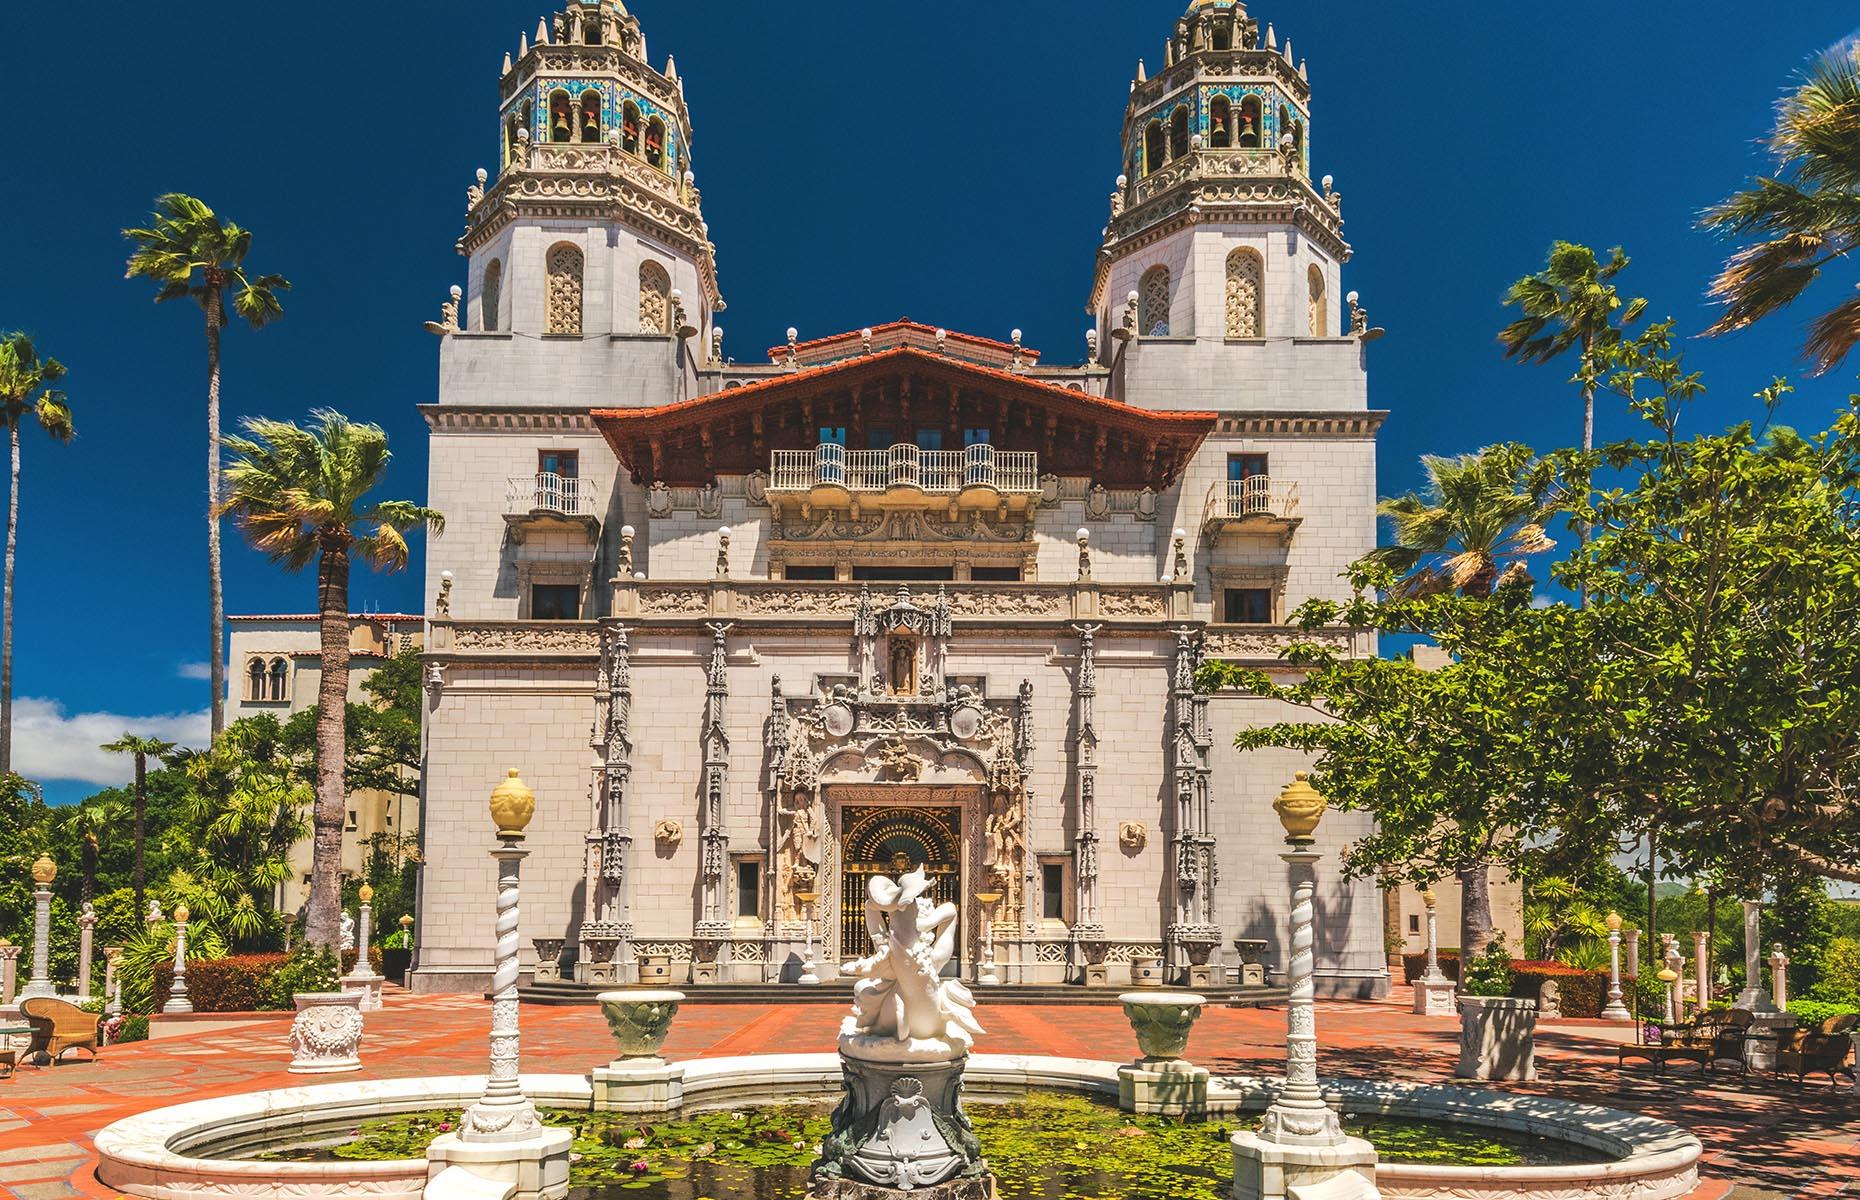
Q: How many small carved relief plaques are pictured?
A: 2